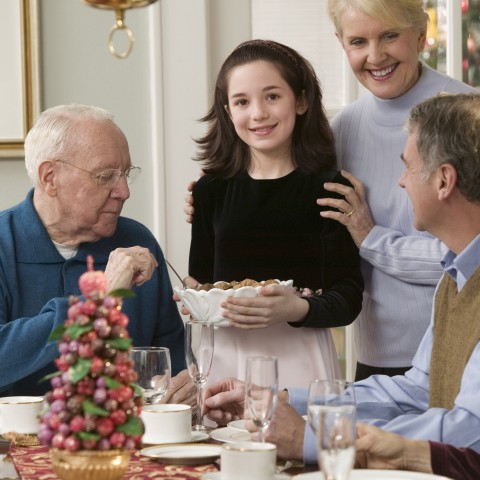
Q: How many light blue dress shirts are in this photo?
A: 1